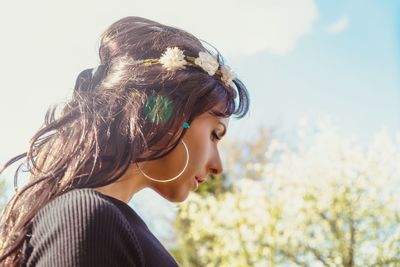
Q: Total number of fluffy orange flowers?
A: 0